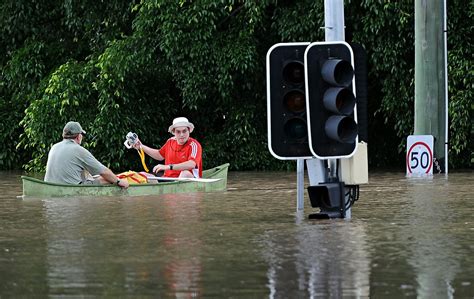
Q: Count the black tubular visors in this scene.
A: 3